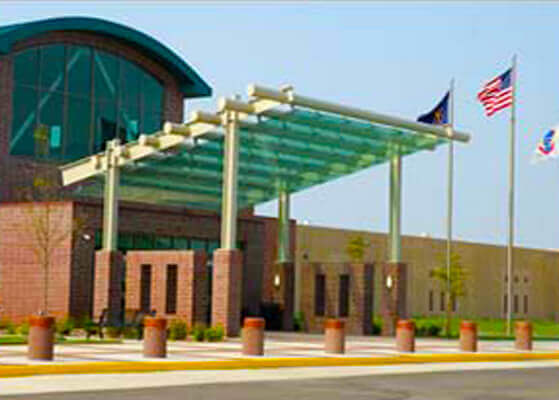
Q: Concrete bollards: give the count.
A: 7